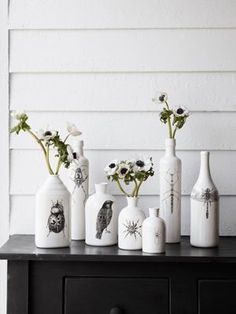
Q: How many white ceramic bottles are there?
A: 7